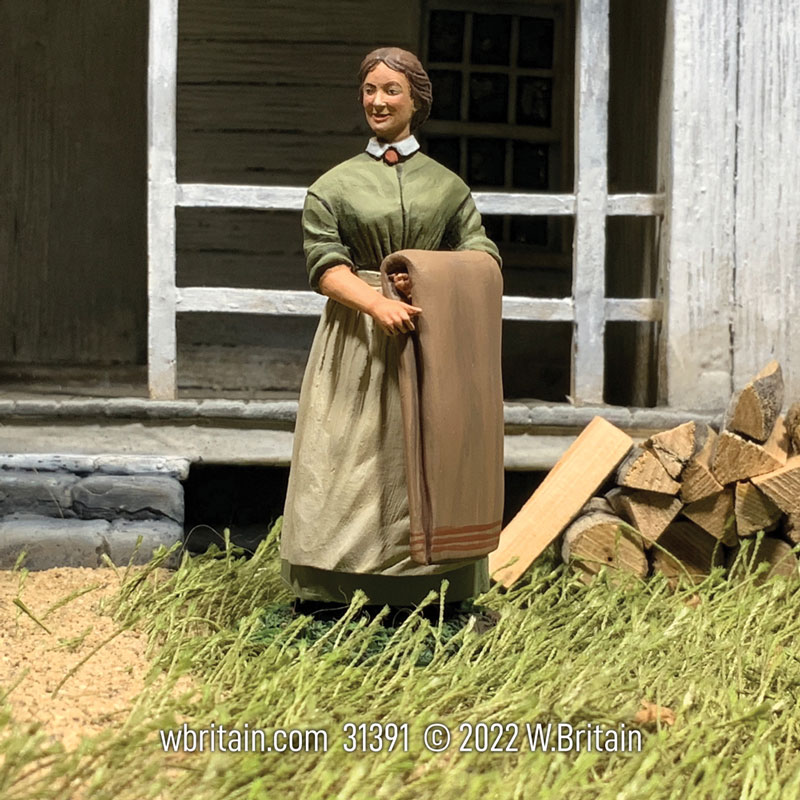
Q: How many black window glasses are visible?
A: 11